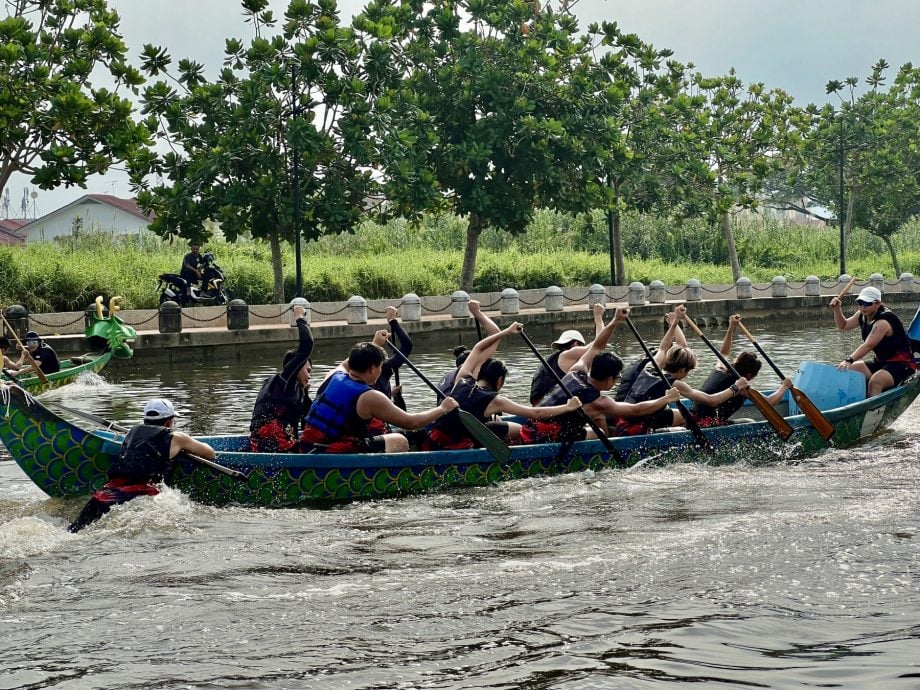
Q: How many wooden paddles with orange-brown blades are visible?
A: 2